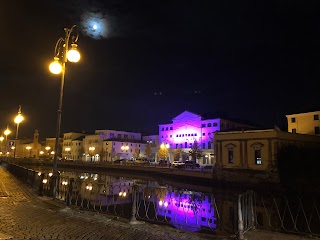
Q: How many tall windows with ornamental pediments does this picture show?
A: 2